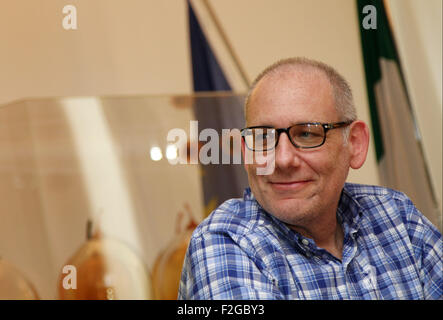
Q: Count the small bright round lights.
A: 2